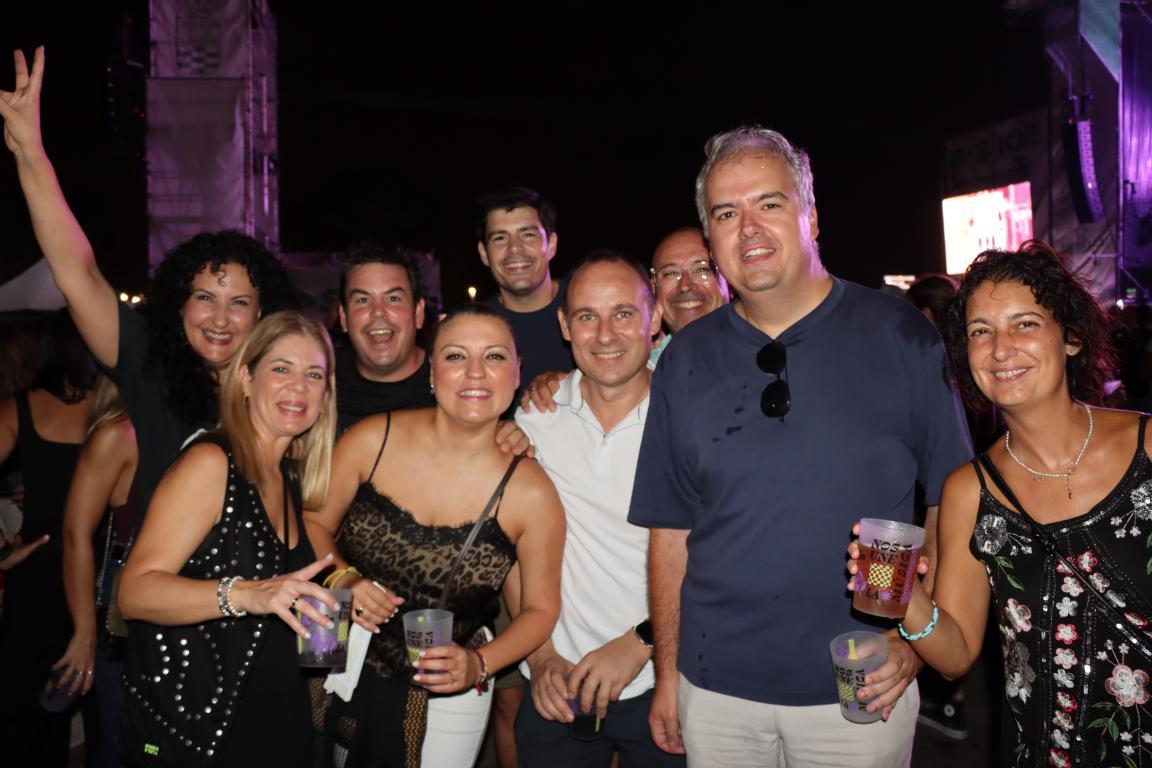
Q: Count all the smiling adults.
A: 9